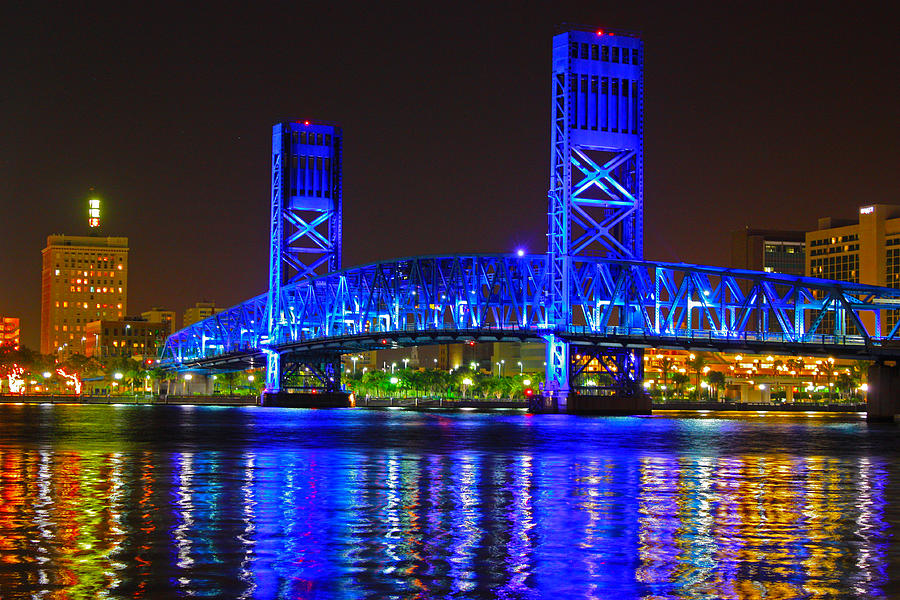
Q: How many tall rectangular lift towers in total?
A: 2